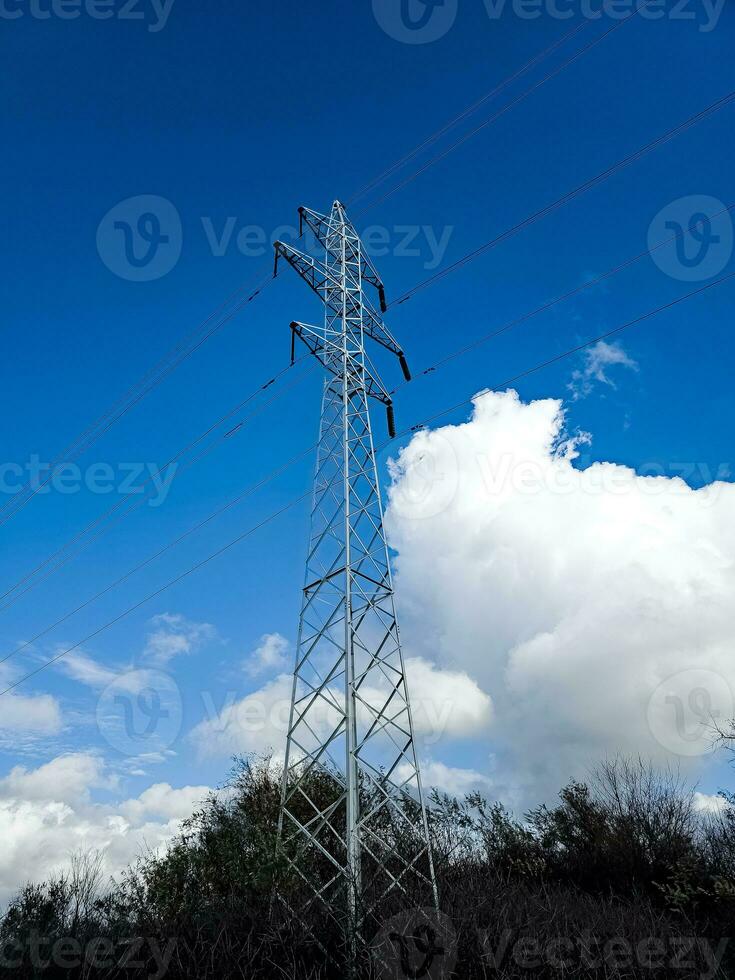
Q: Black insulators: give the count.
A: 6